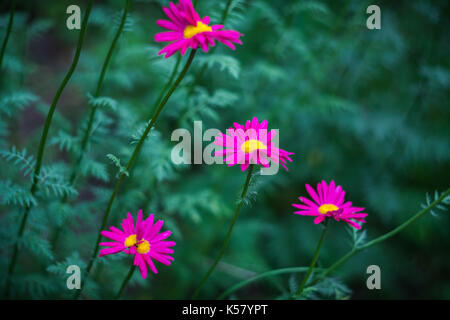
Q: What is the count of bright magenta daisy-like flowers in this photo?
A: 4